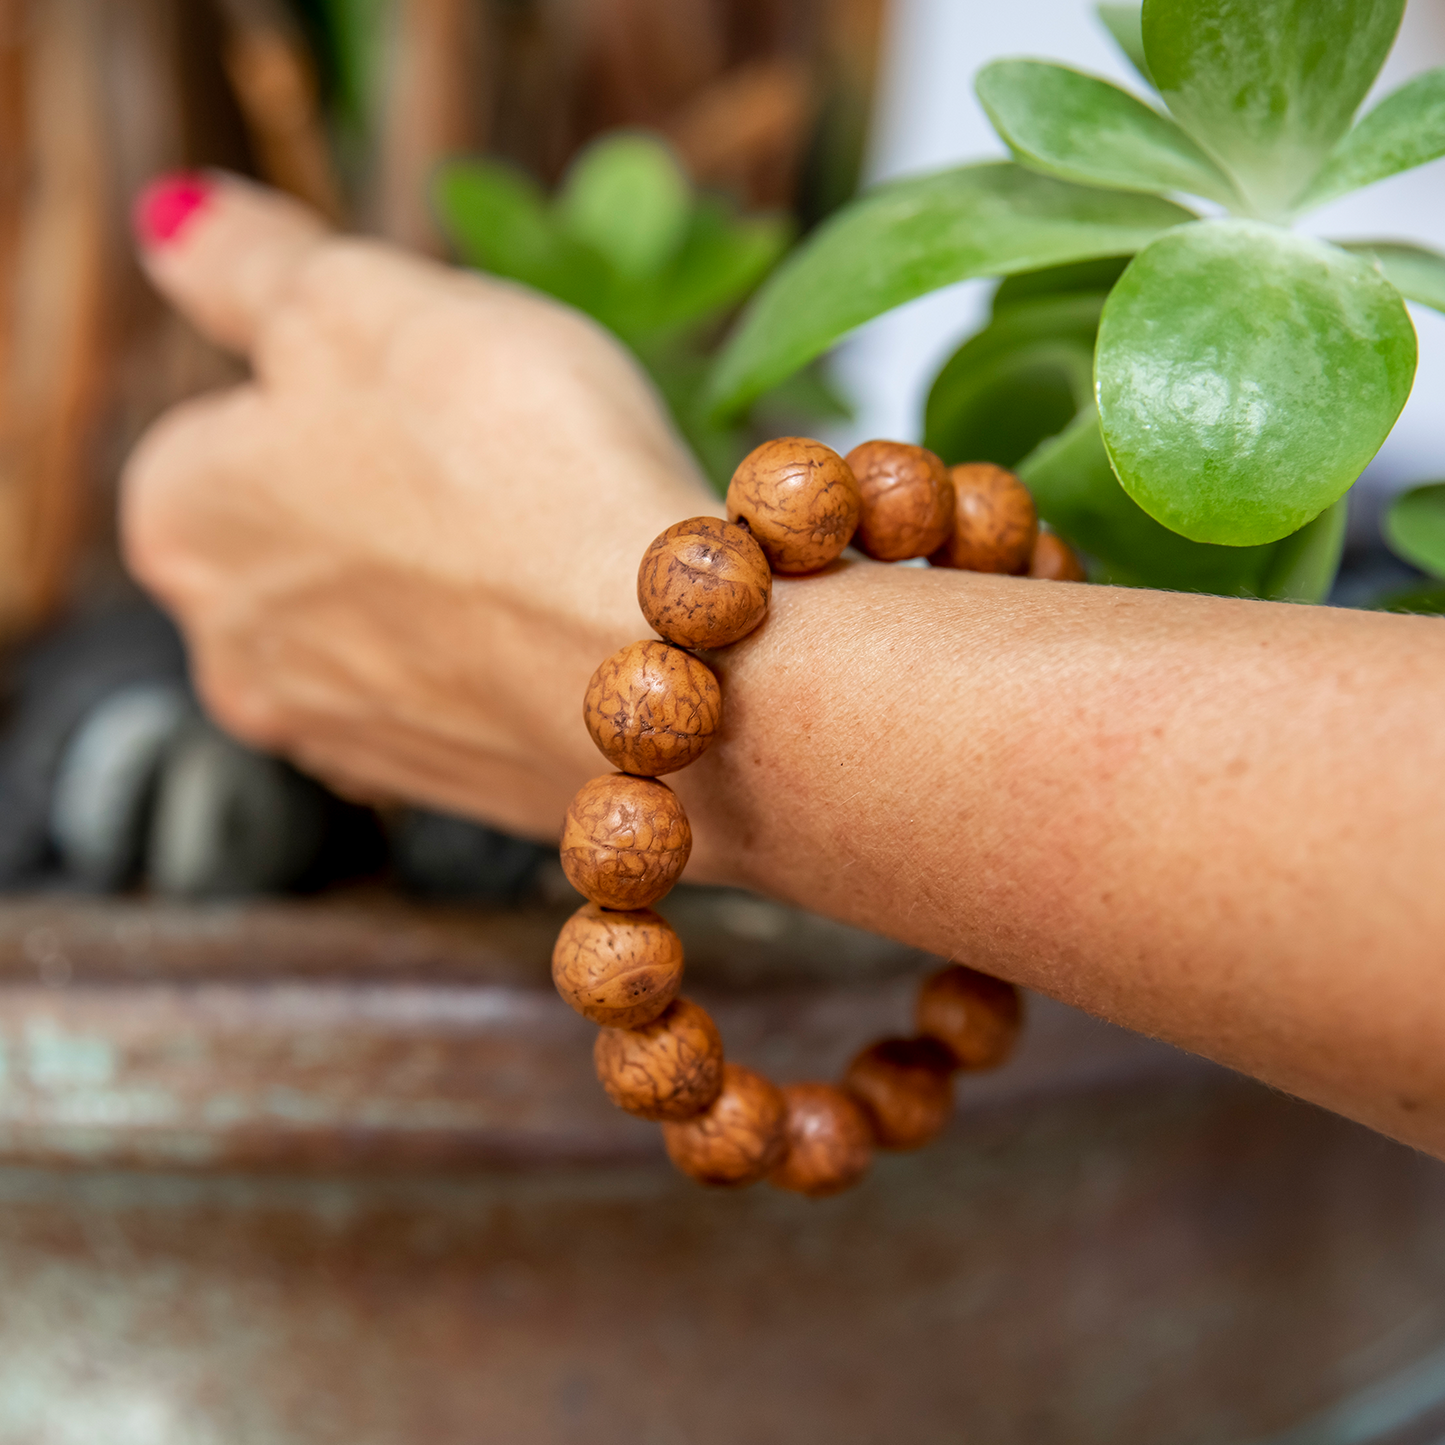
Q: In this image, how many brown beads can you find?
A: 13